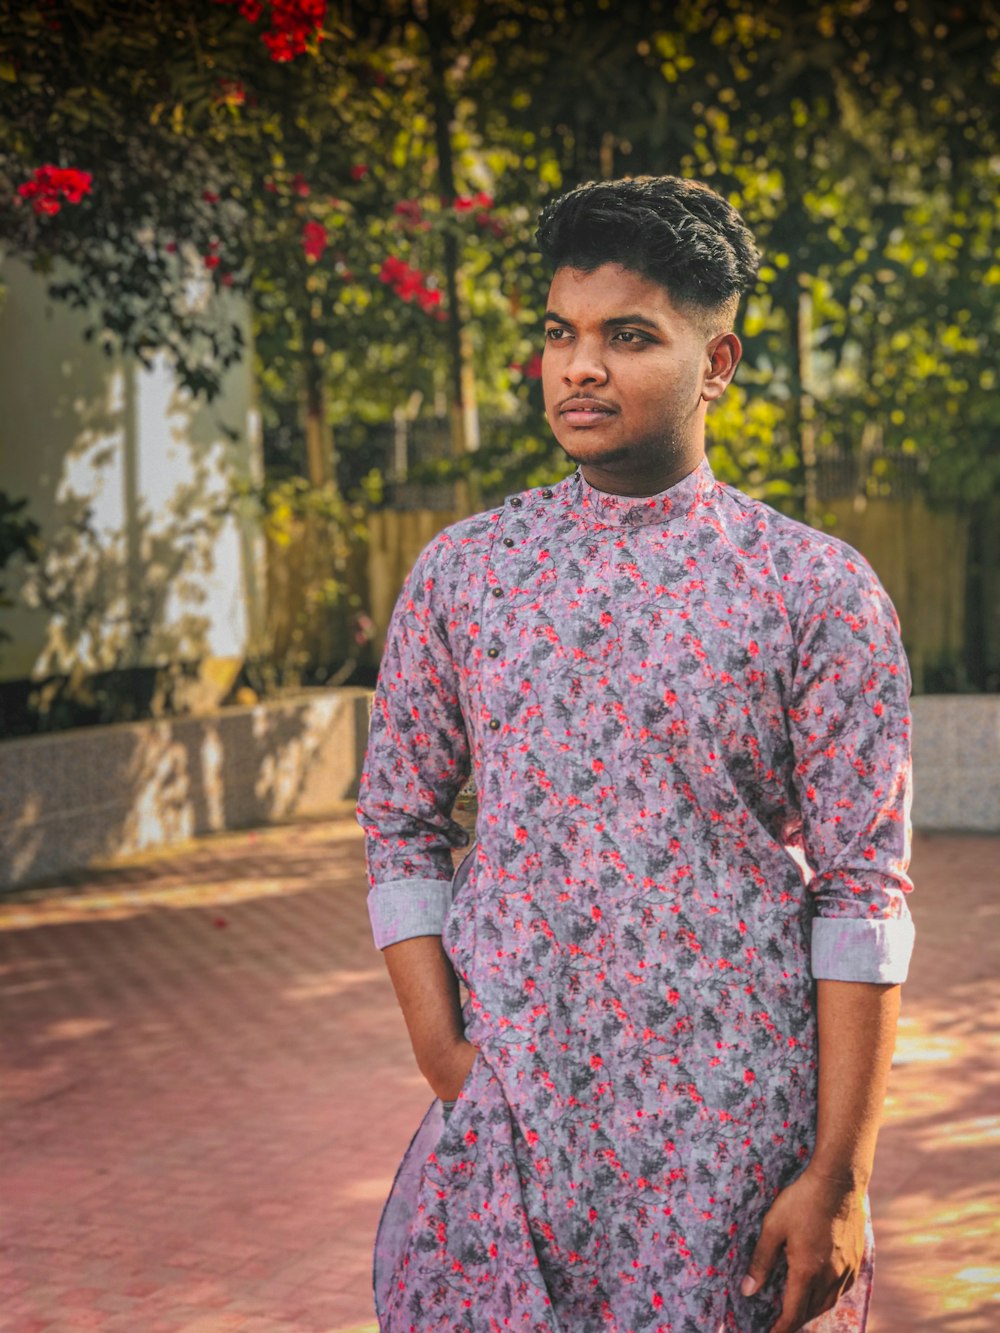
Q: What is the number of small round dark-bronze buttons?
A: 7